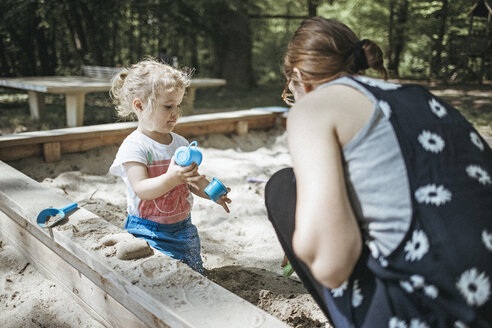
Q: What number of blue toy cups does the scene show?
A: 2